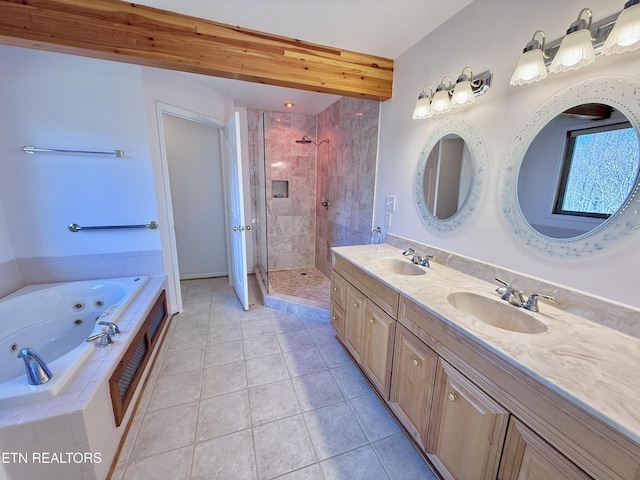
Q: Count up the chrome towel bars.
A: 2